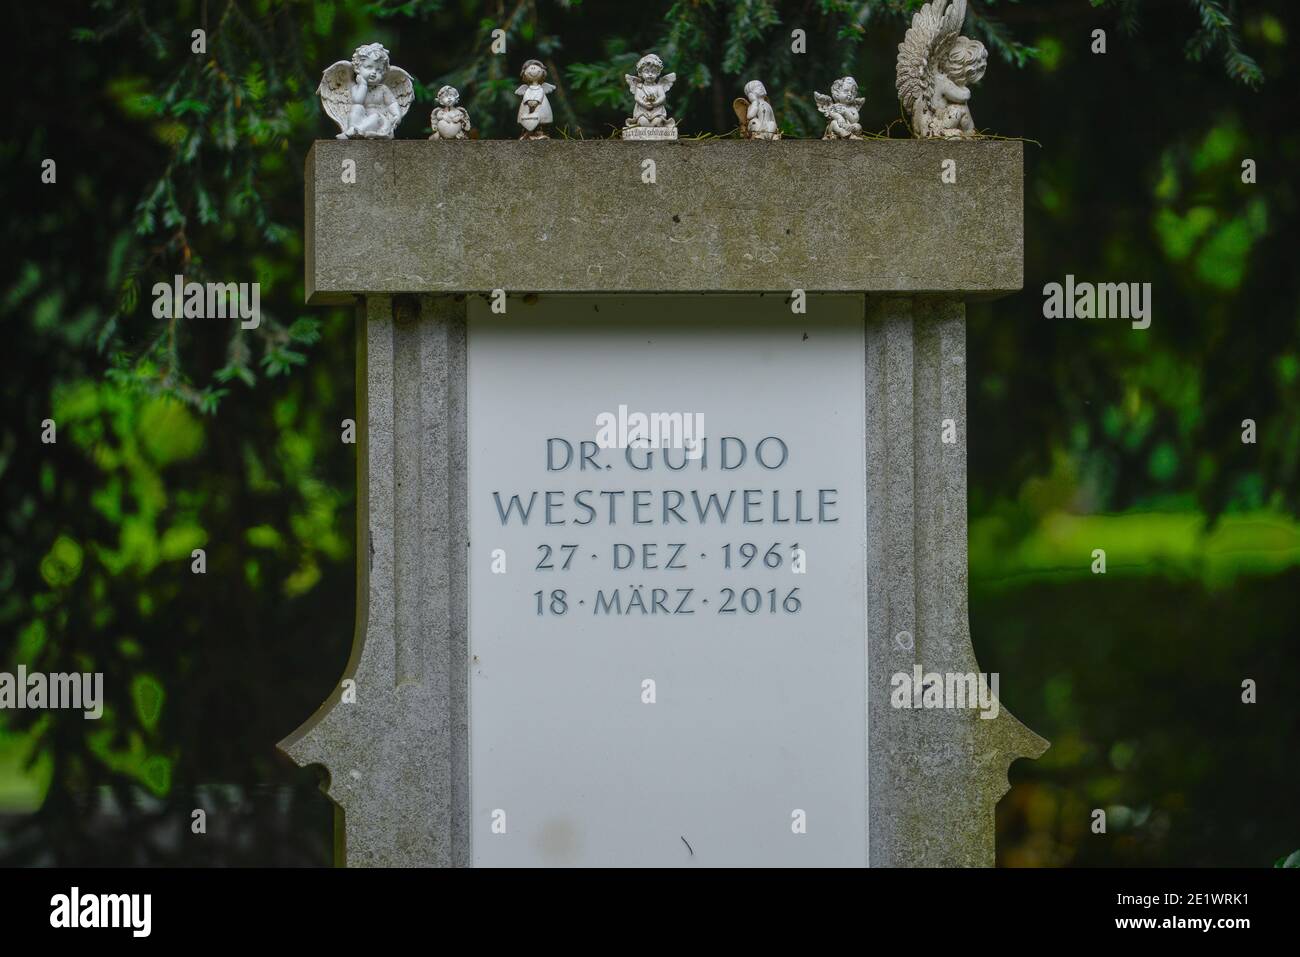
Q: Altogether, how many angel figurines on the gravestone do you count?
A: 7